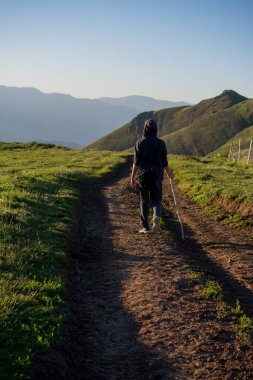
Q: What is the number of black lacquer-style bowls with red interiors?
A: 0